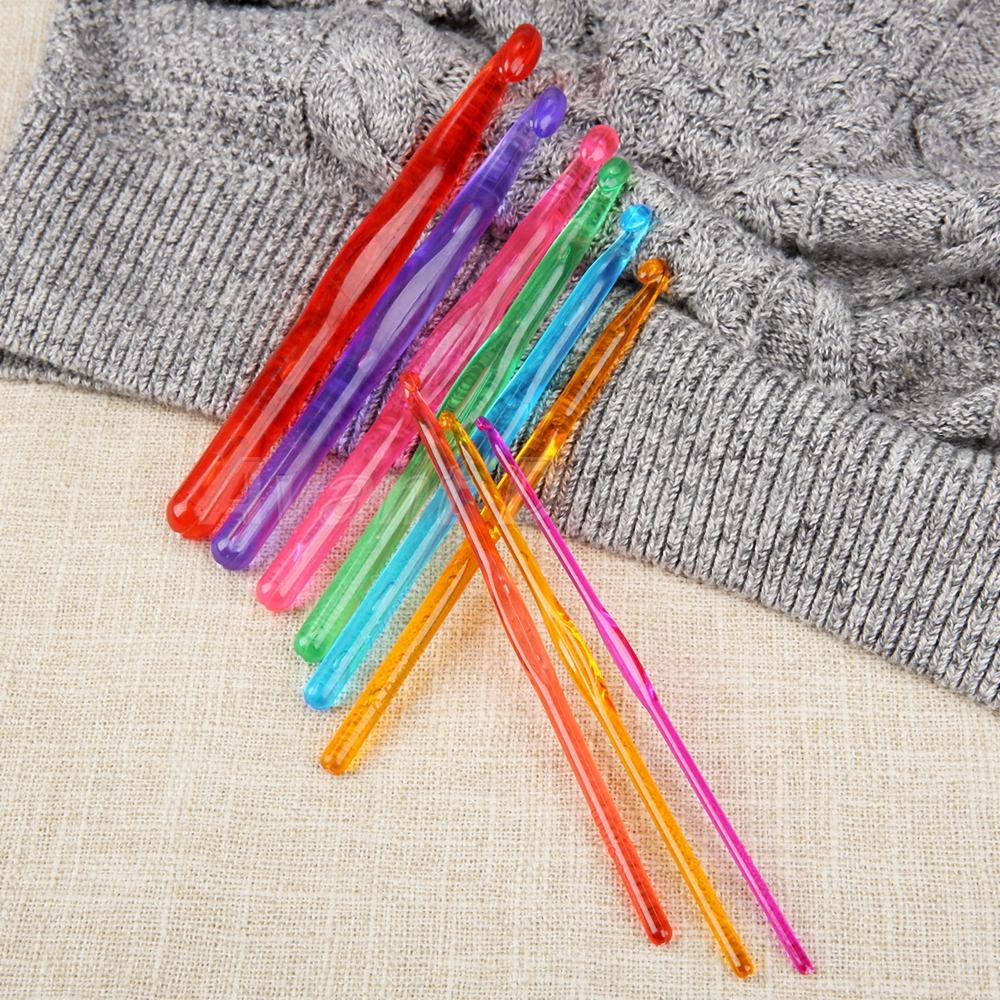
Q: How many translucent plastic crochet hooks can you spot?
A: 9